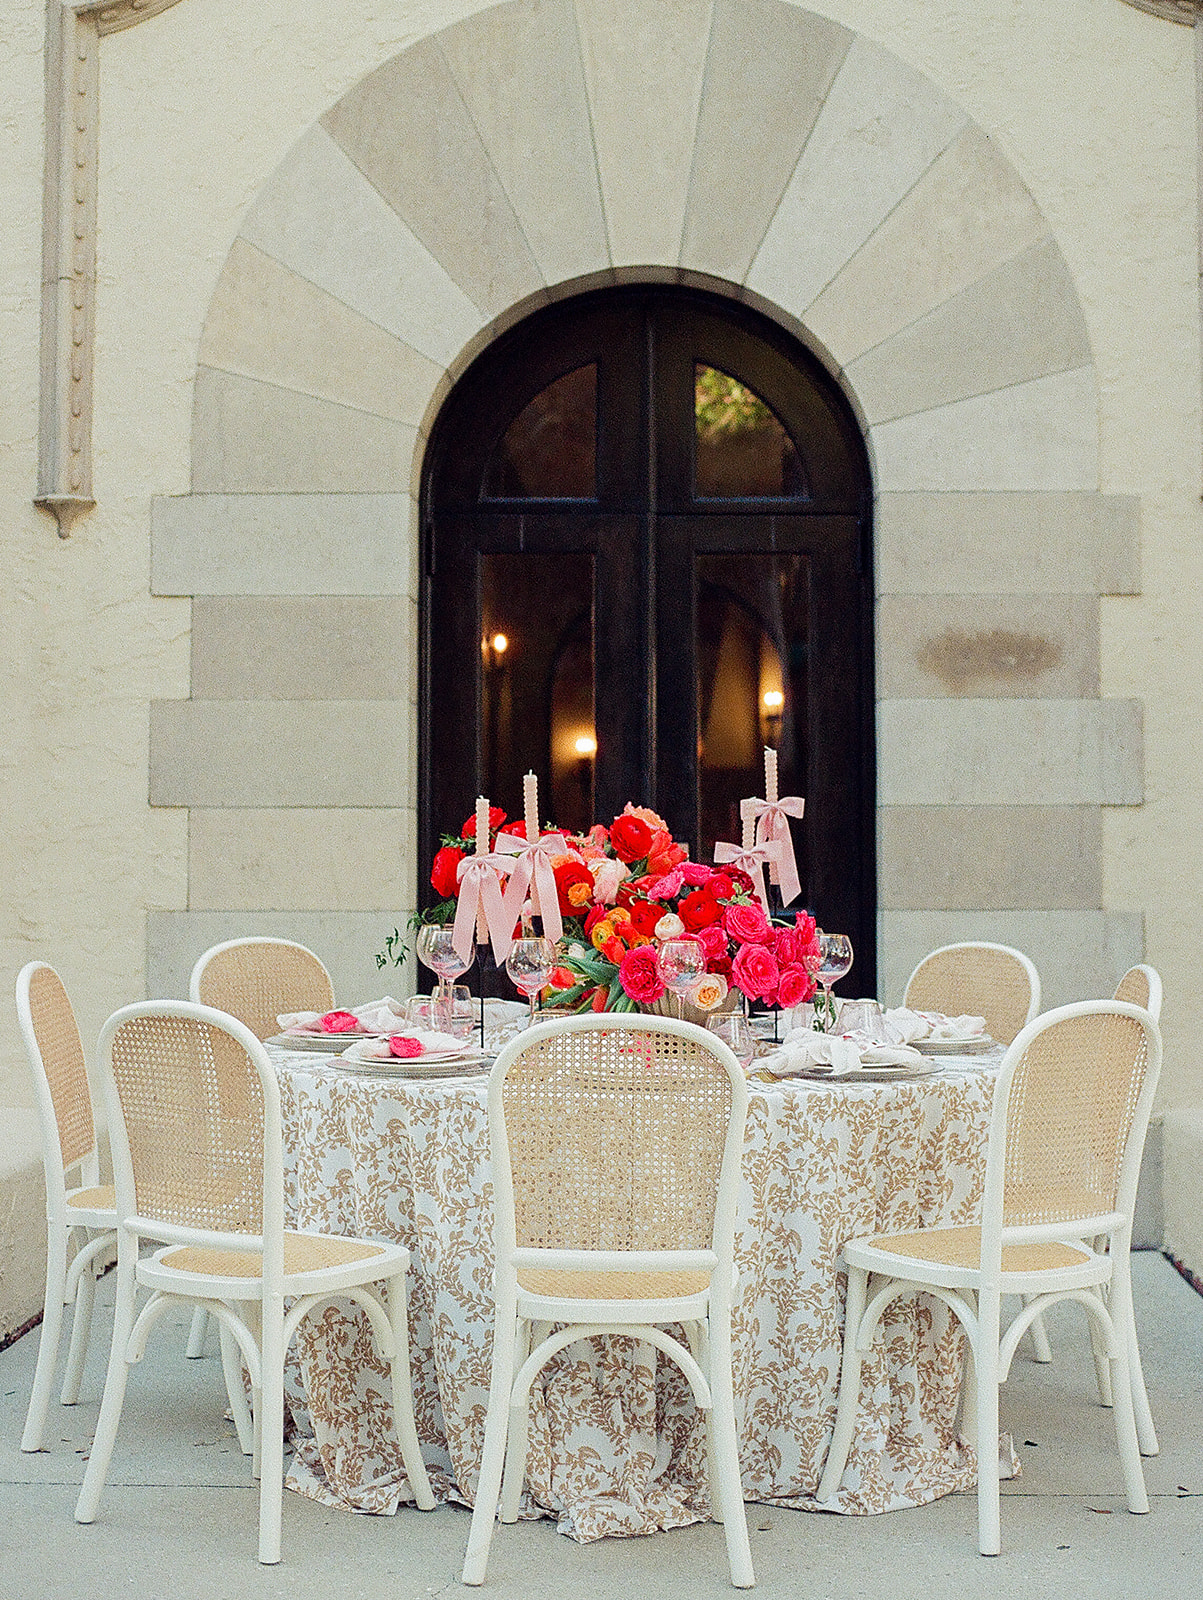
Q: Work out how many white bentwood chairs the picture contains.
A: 7